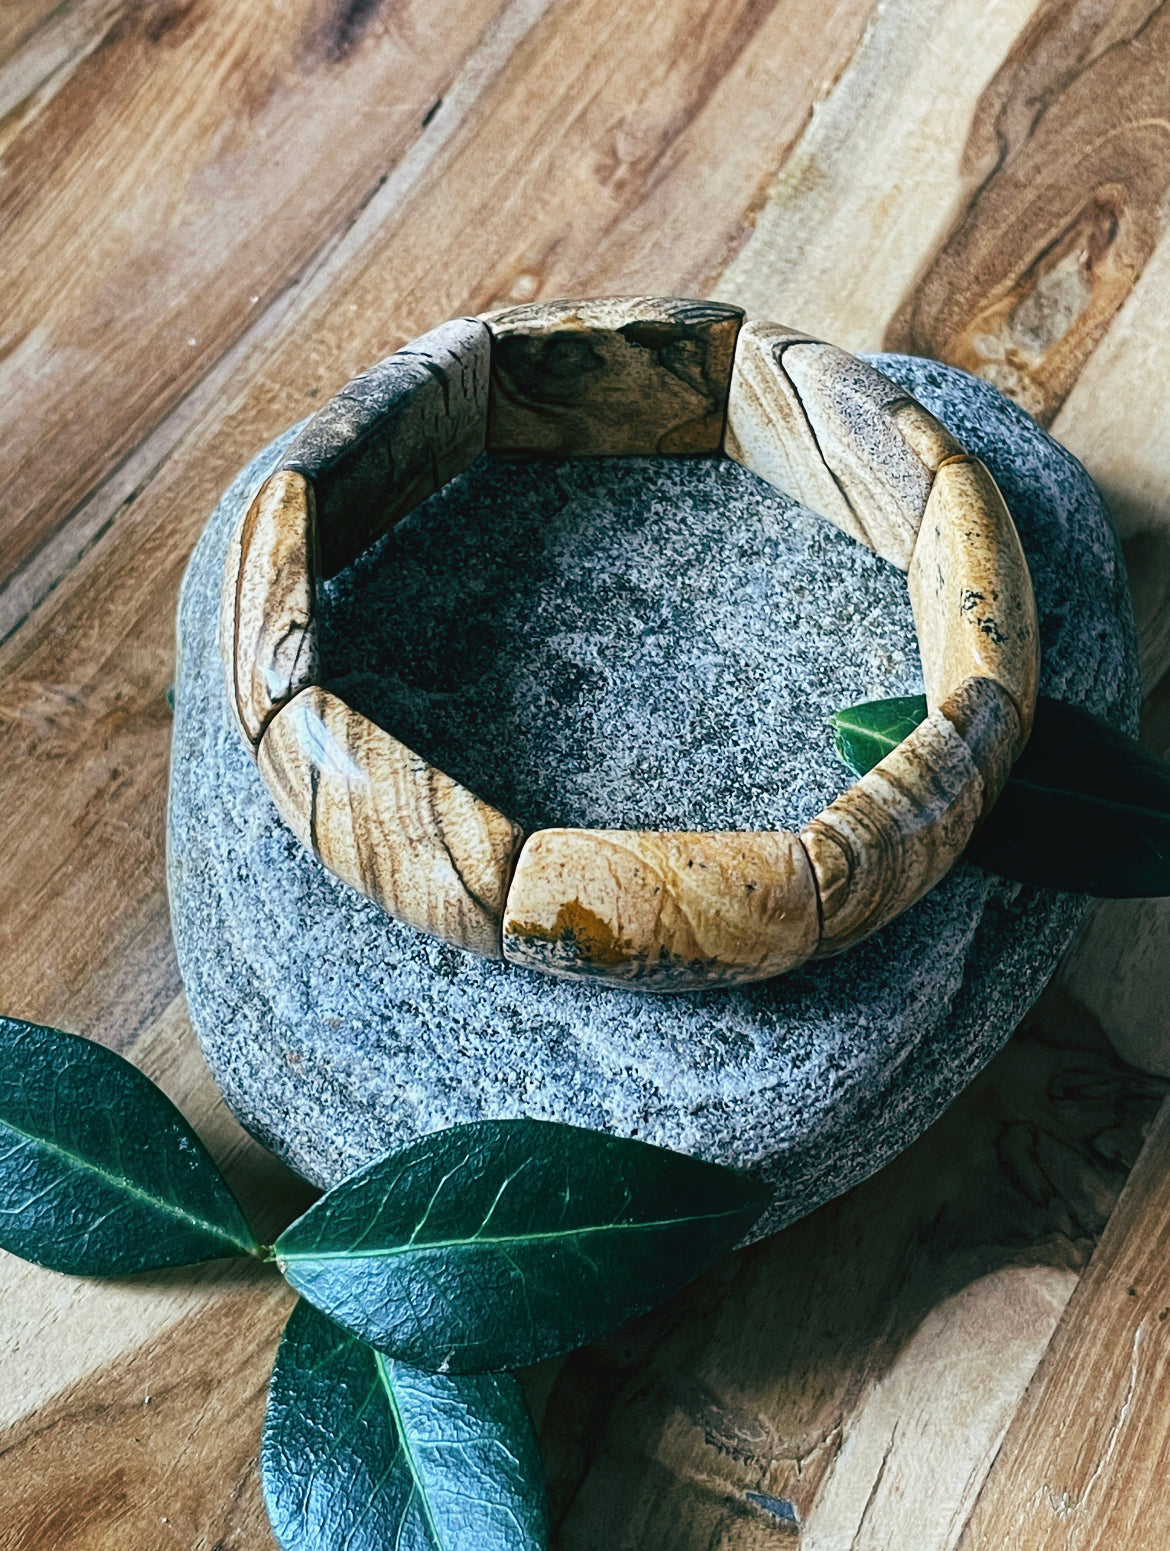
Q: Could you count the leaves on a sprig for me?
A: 3